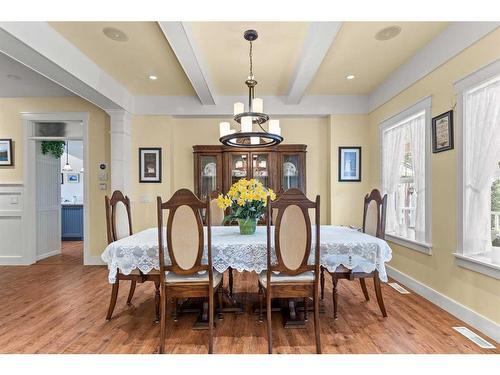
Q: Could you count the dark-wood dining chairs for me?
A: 6